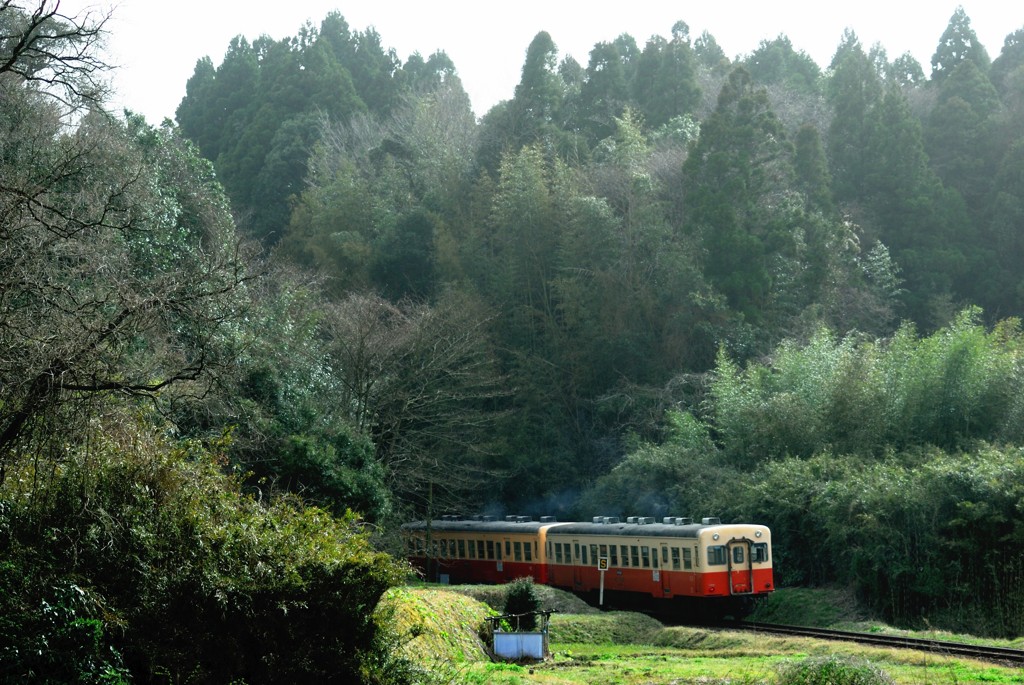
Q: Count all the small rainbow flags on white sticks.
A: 0